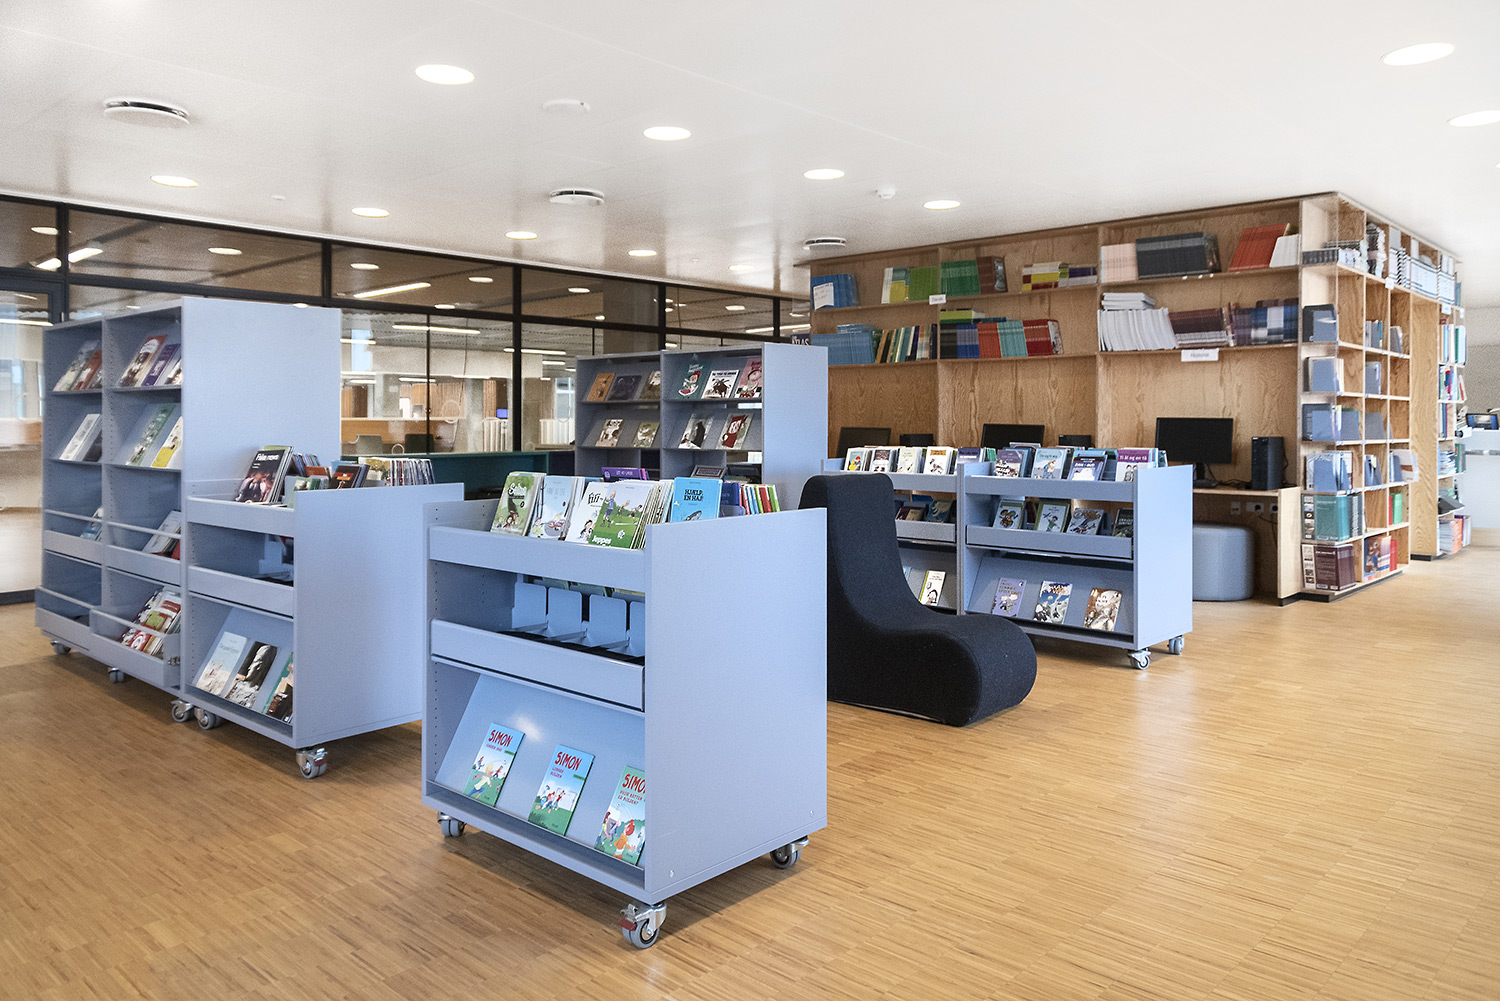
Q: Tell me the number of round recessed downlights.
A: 11